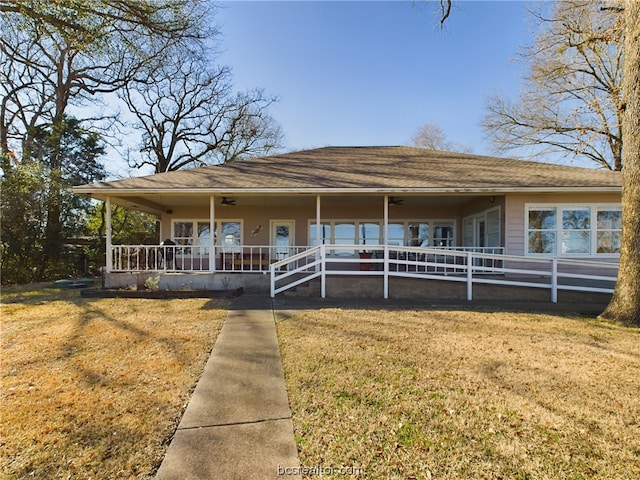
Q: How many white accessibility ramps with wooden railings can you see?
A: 1